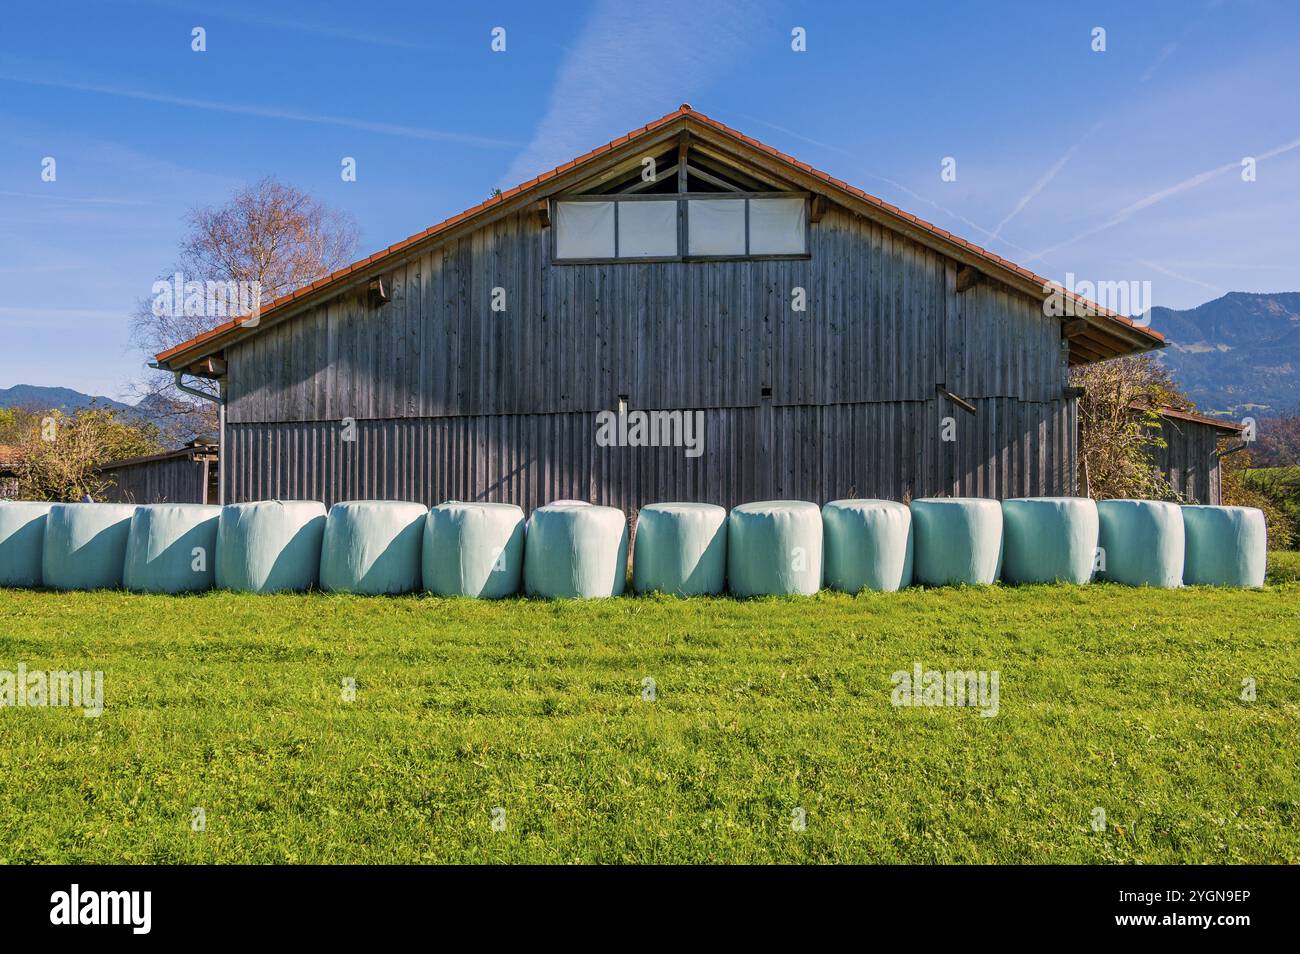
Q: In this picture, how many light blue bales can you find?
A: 14